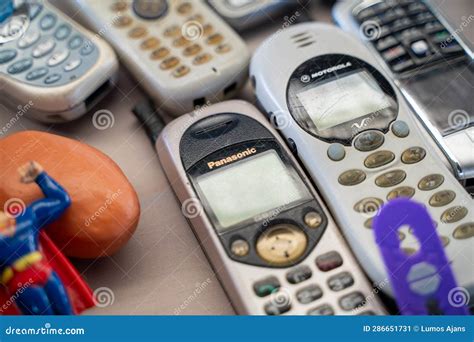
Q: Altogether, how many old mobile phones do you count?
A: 6